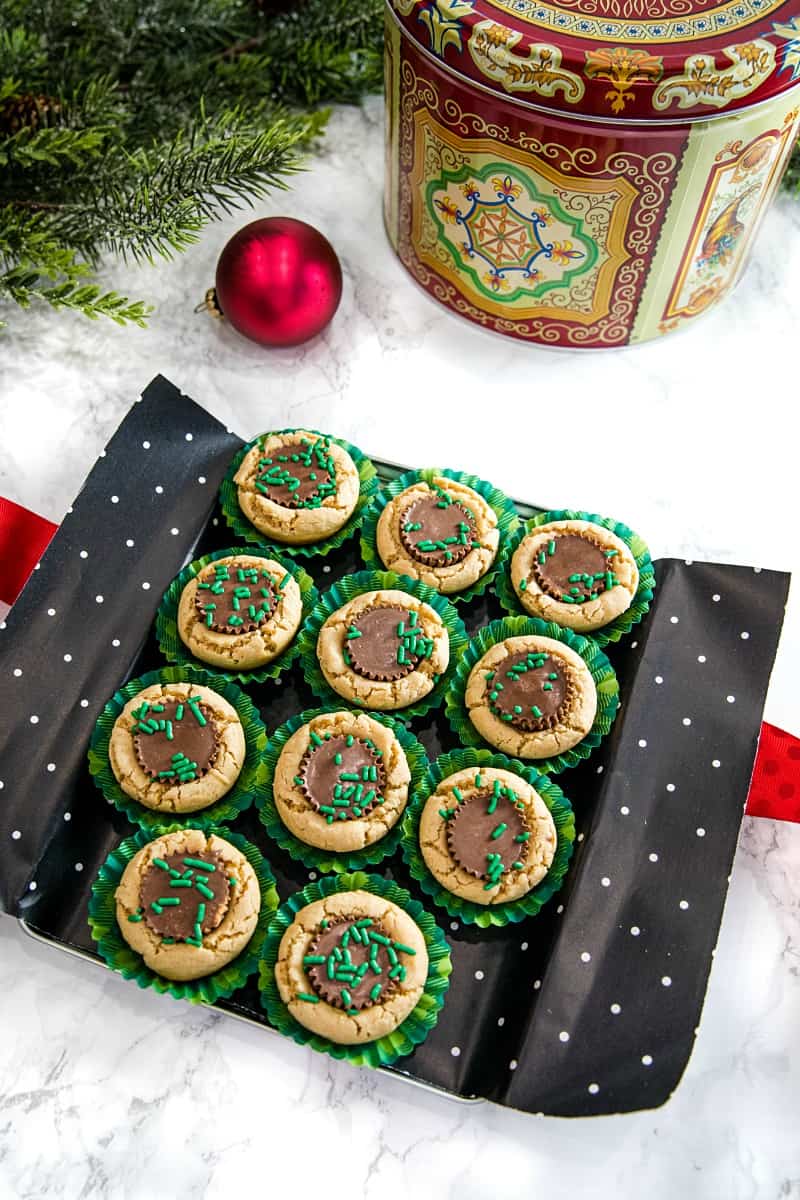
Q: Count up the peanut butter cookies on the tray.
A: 11